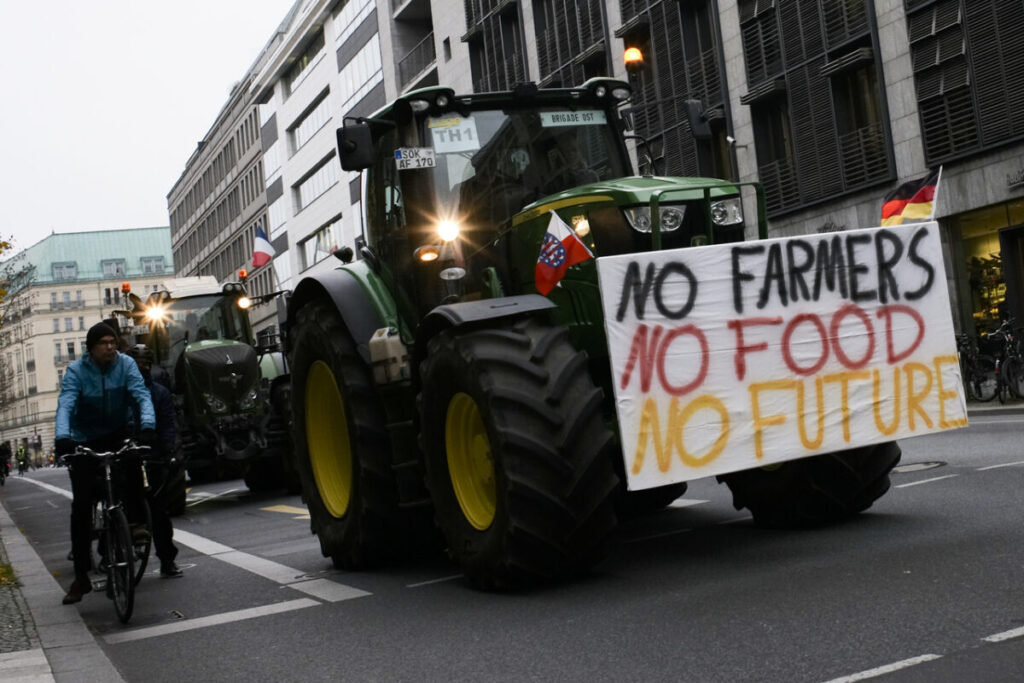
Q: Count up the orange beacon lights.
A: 3